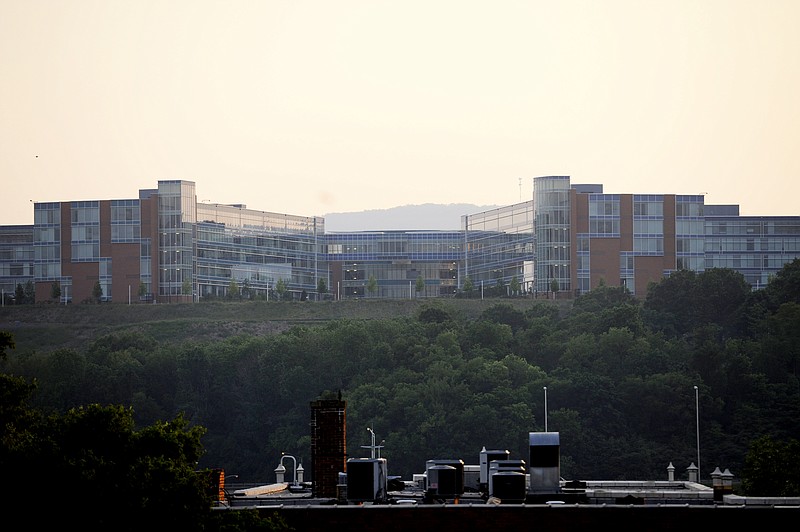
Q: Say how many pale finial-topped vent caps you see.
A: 6